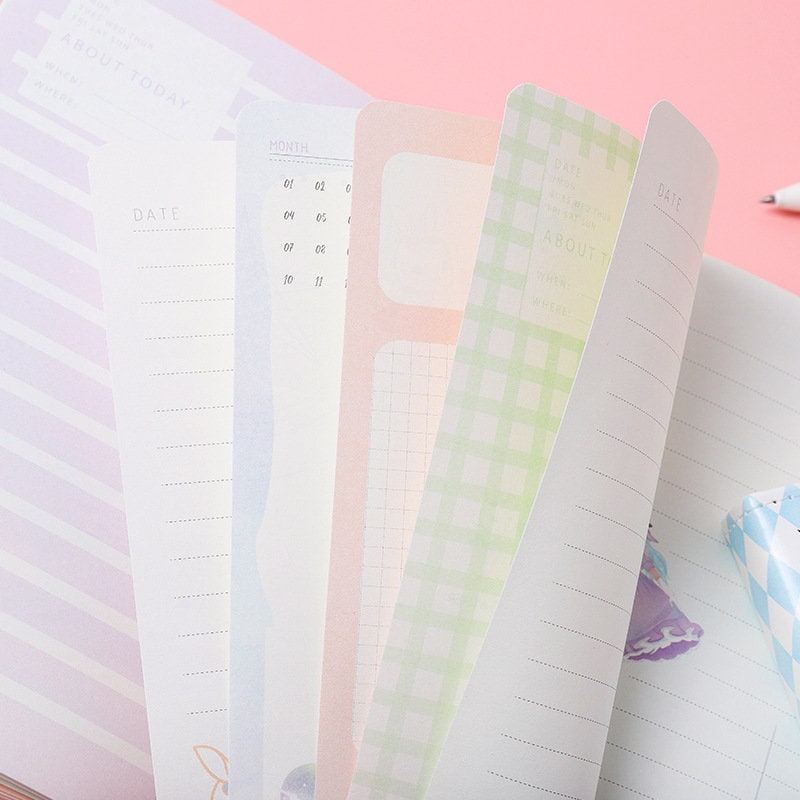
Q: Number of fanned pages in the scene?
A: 5